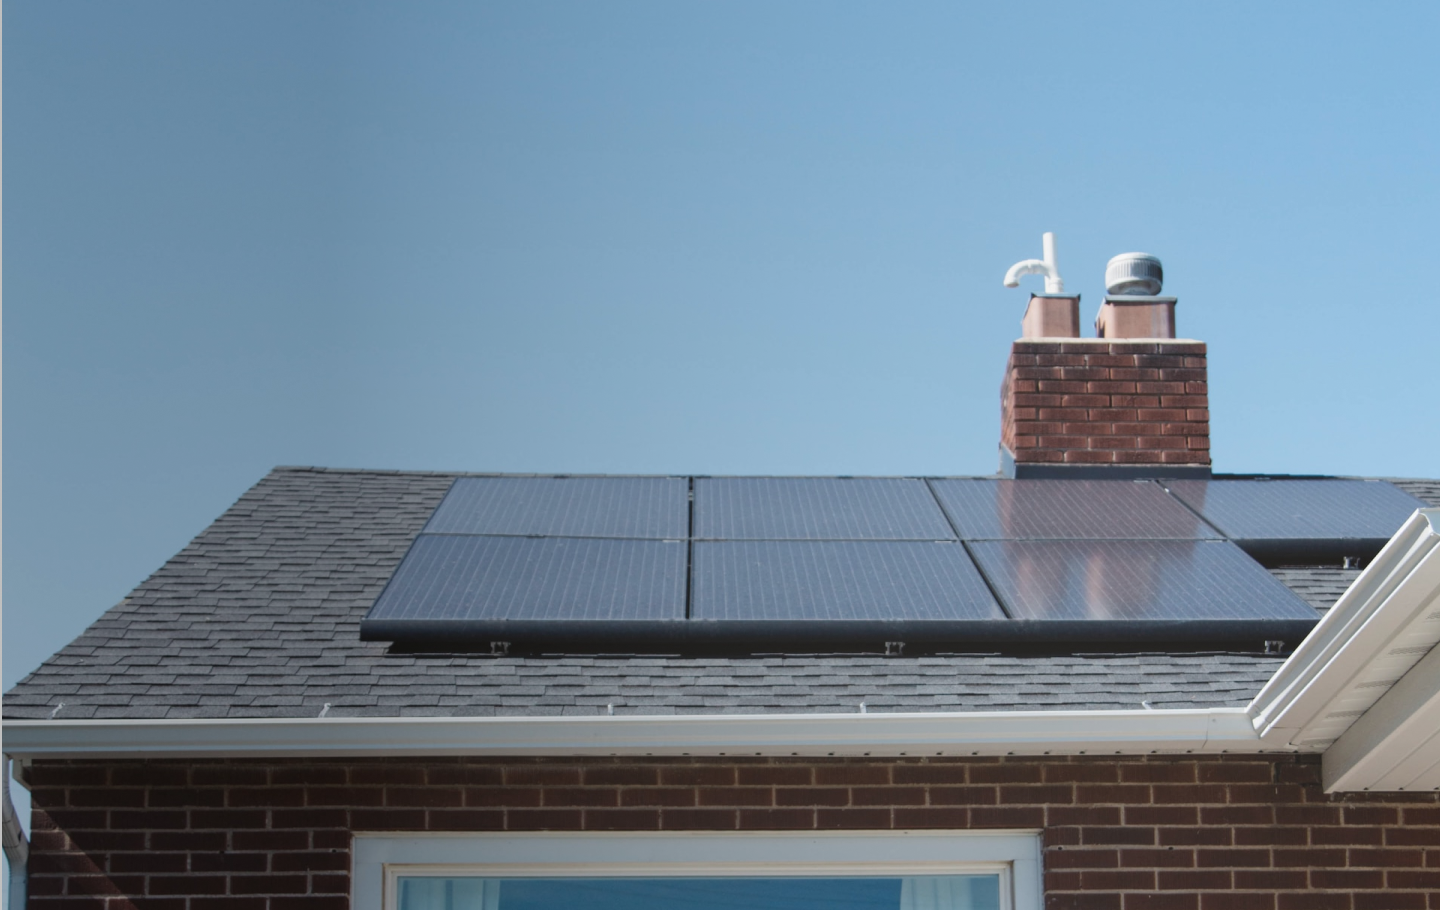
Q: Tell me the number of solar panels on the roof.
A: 7